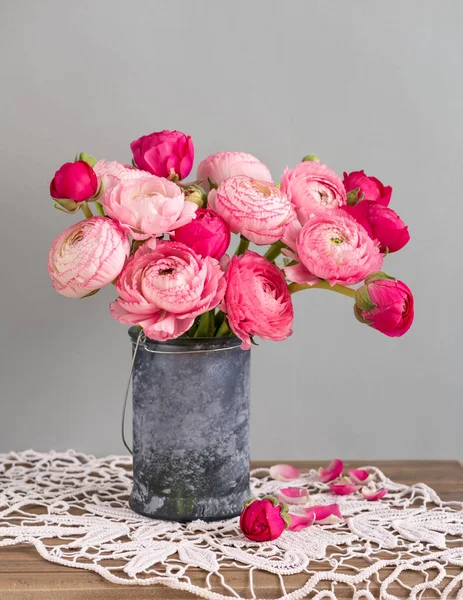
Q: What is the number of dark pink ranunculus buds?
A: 7